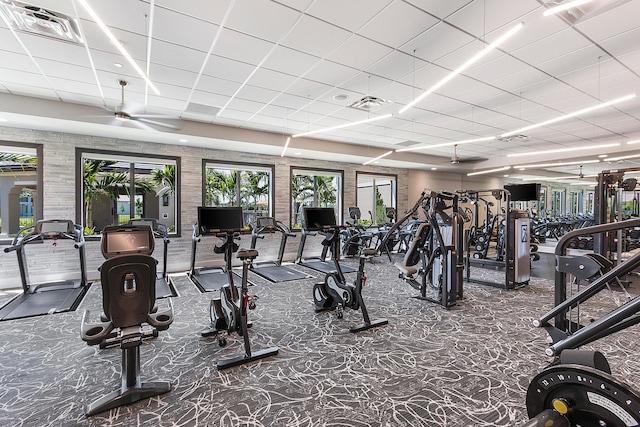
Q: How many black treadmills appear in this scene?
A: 5